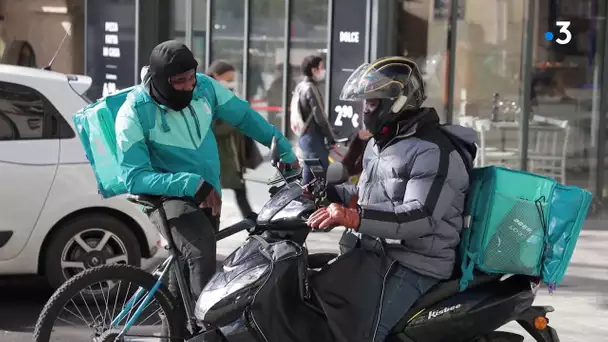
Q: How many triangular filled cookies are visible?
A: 0